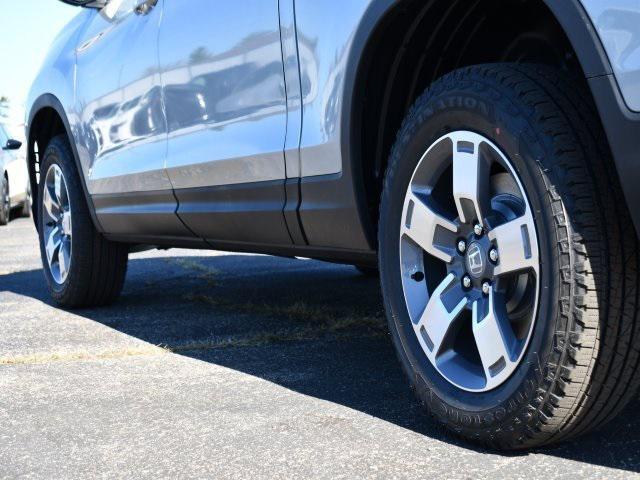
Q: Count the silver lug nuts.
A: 5